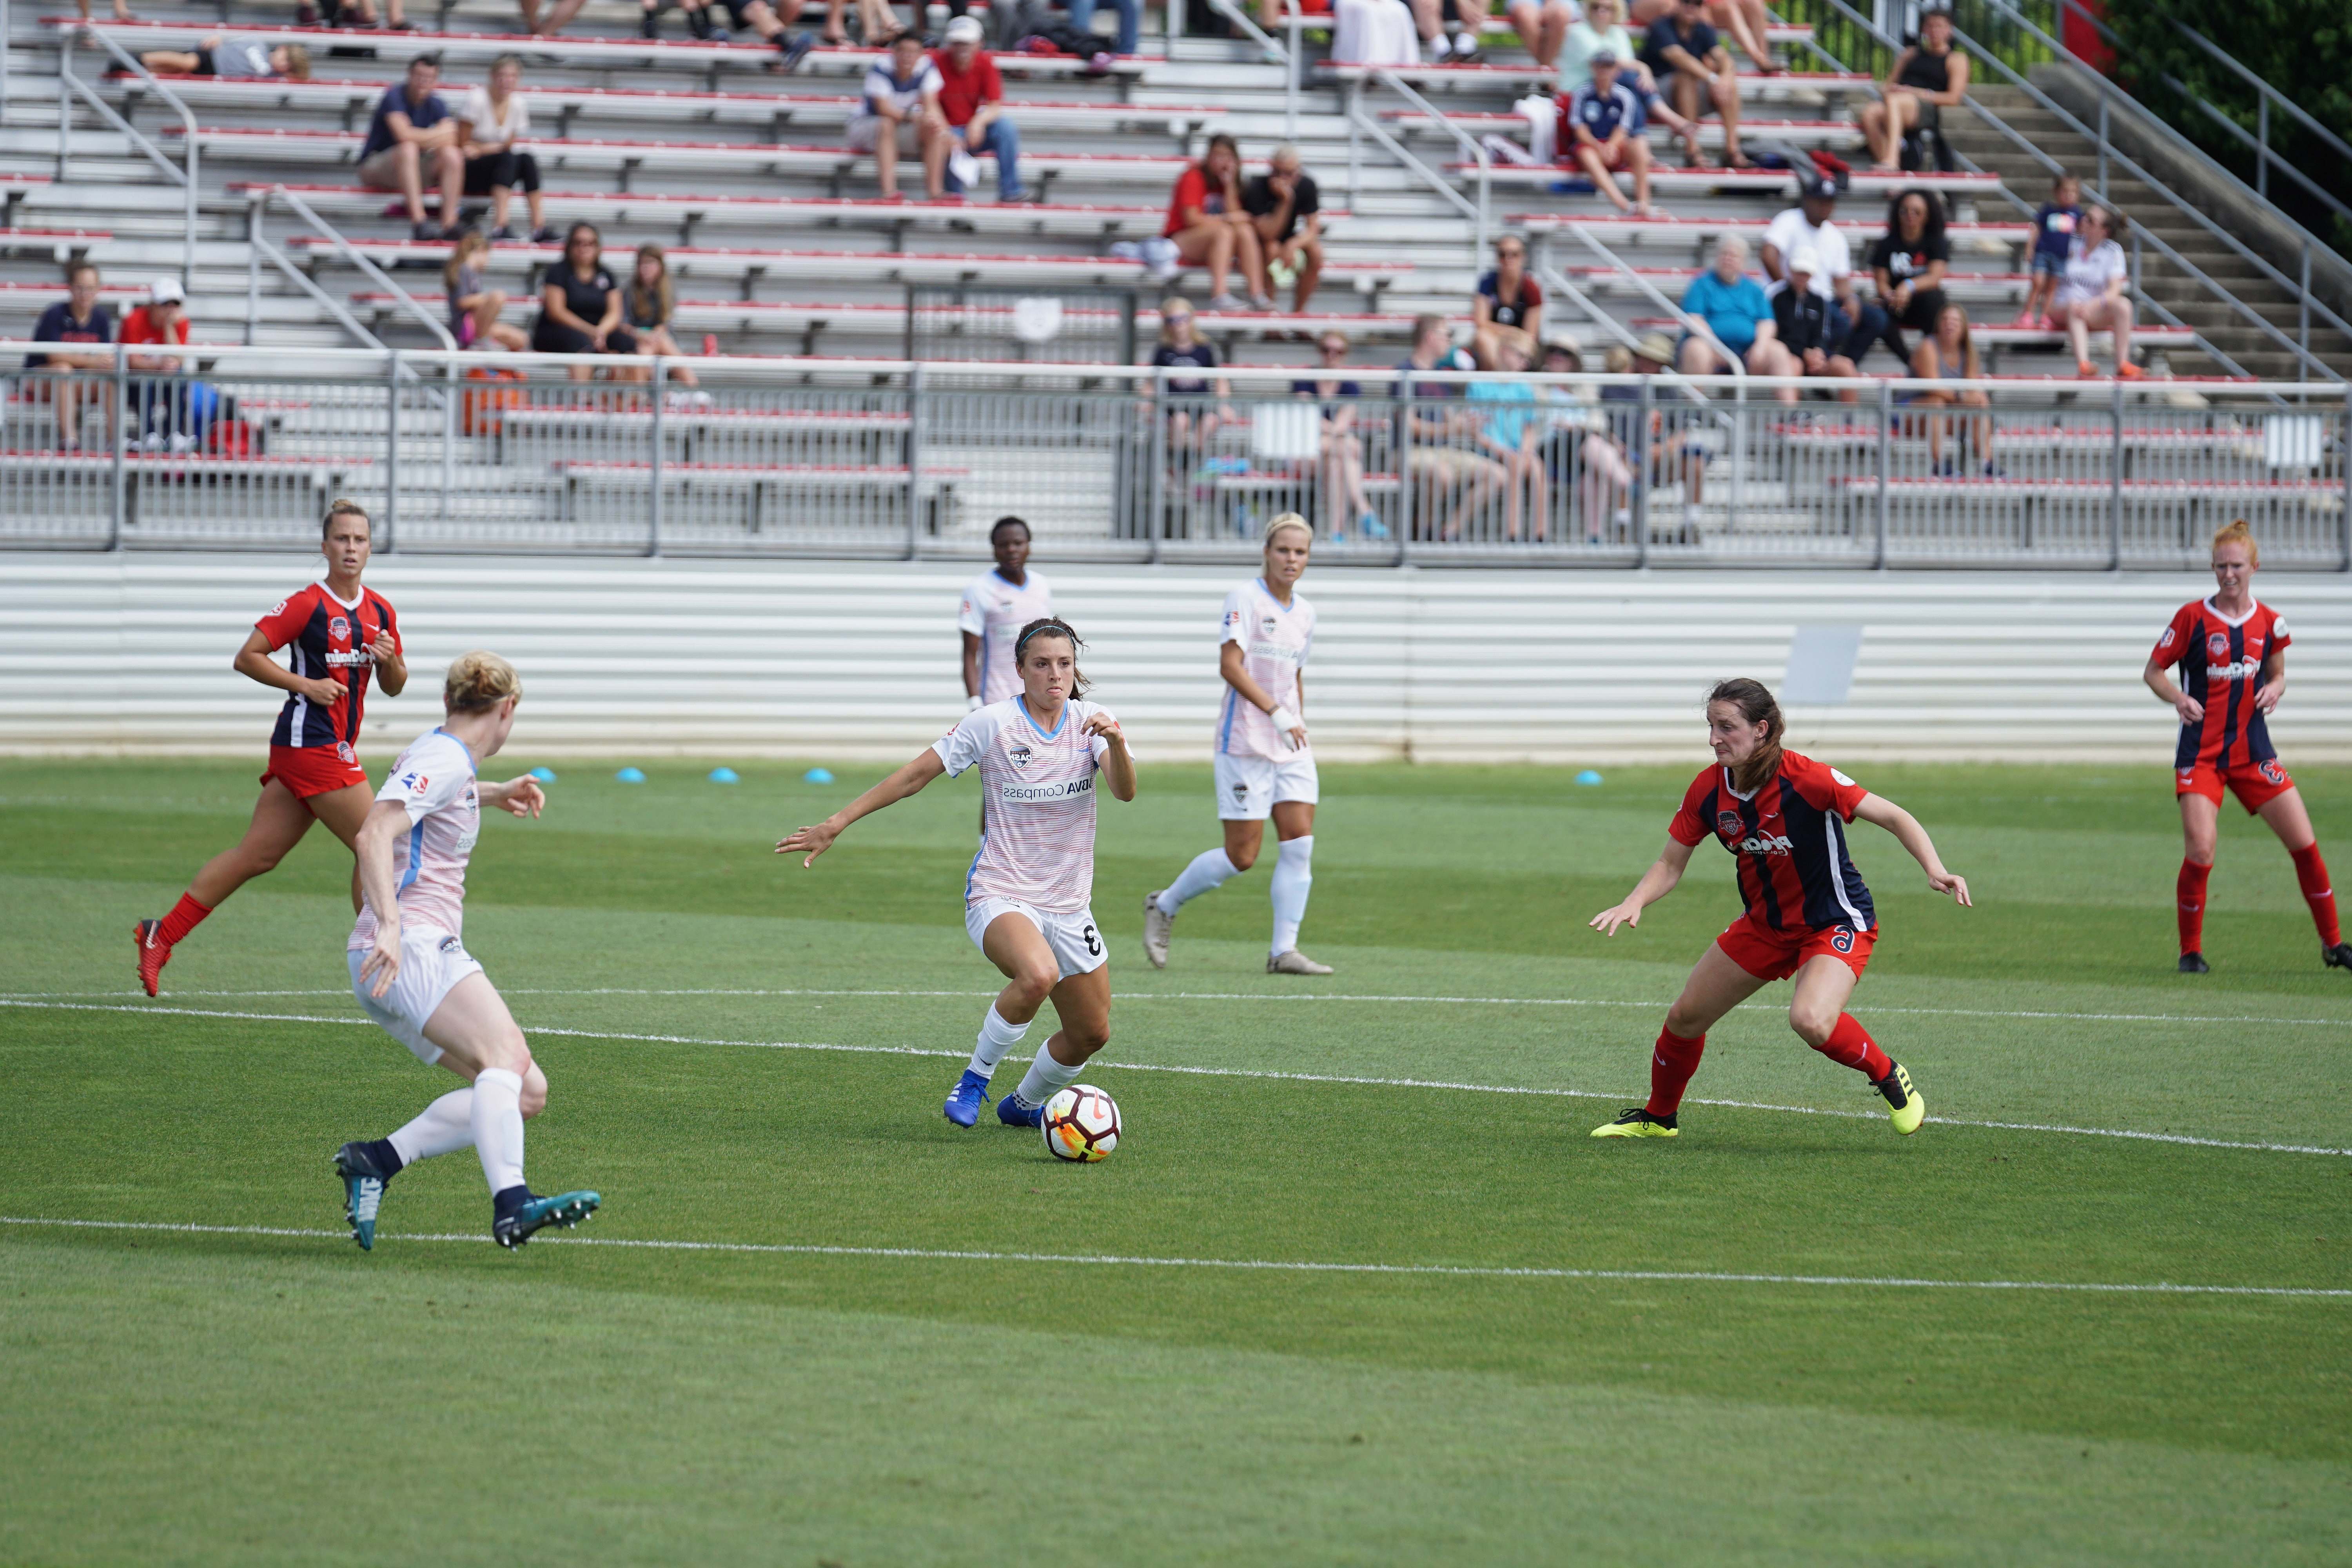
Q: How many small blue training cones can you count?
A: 5